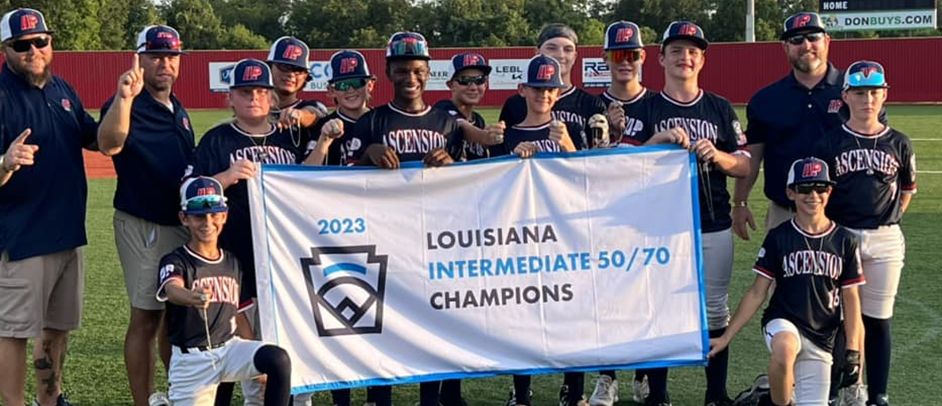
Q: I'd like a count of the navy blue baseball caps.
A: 14